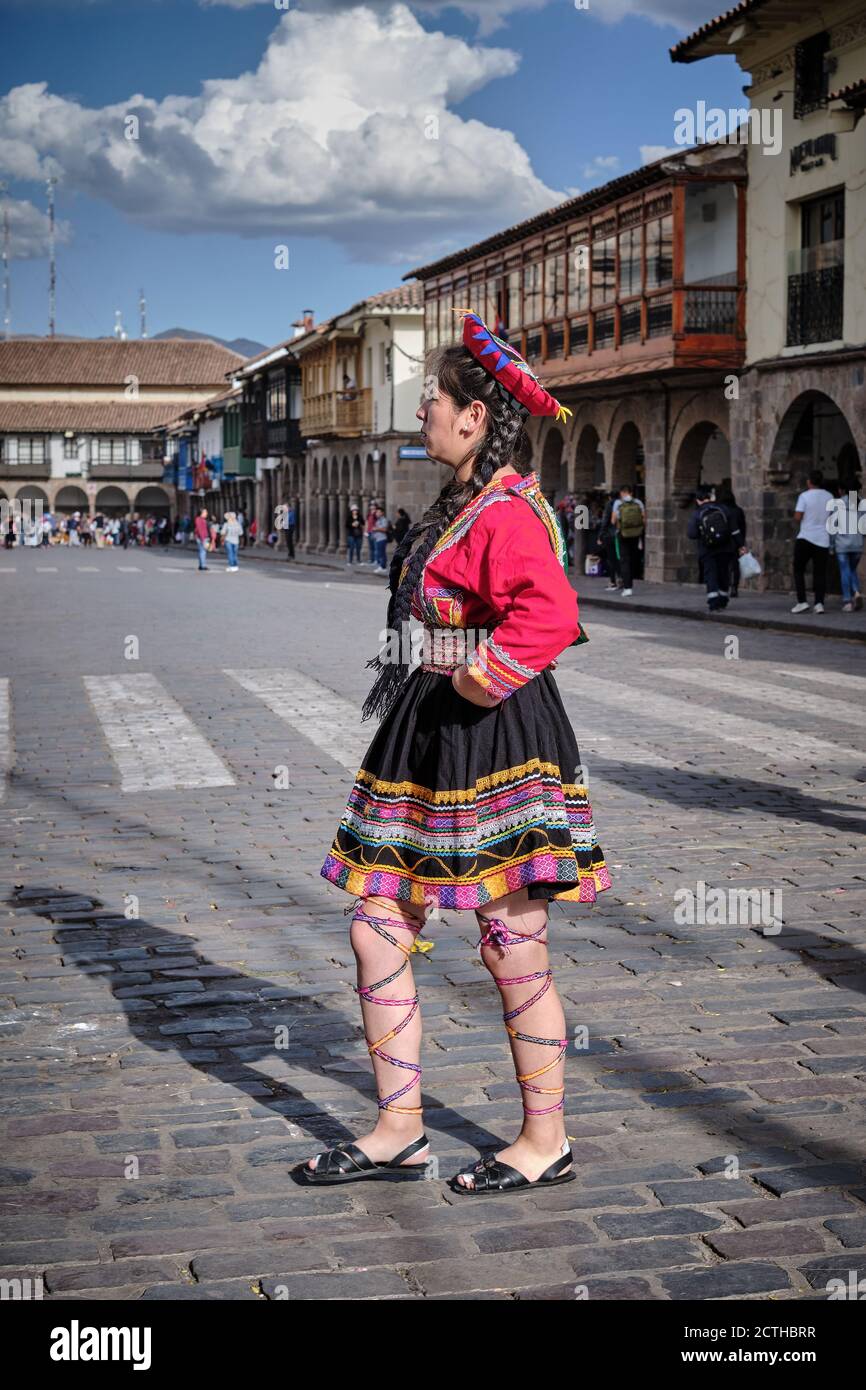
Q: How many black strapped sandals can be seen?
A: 2